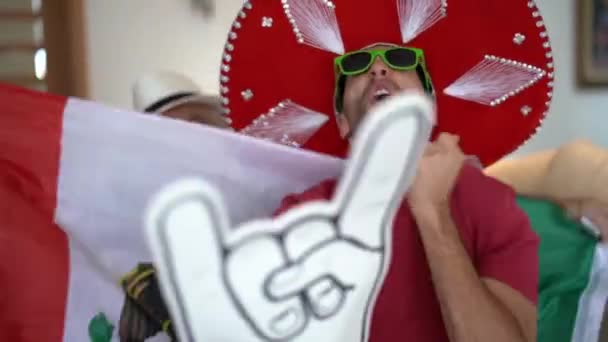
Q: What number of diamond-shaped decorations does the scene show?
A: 4